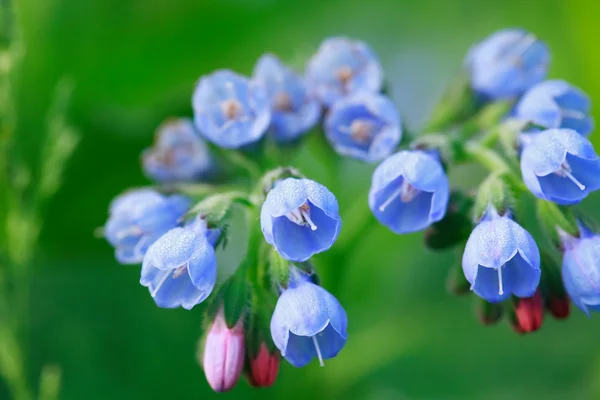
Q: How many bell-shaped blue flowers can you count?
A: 15